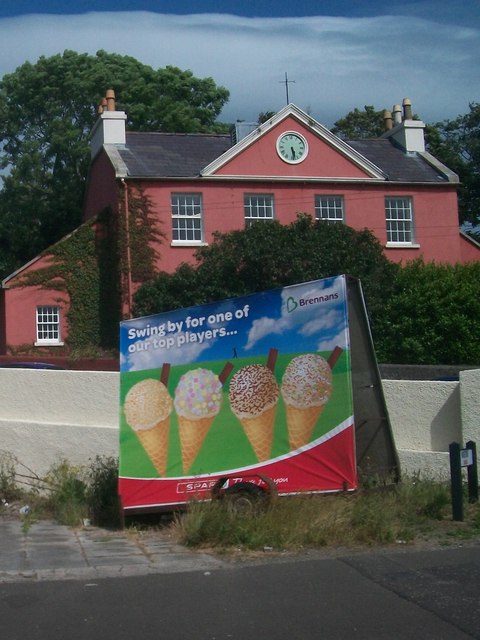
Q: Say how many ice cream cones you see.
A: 4